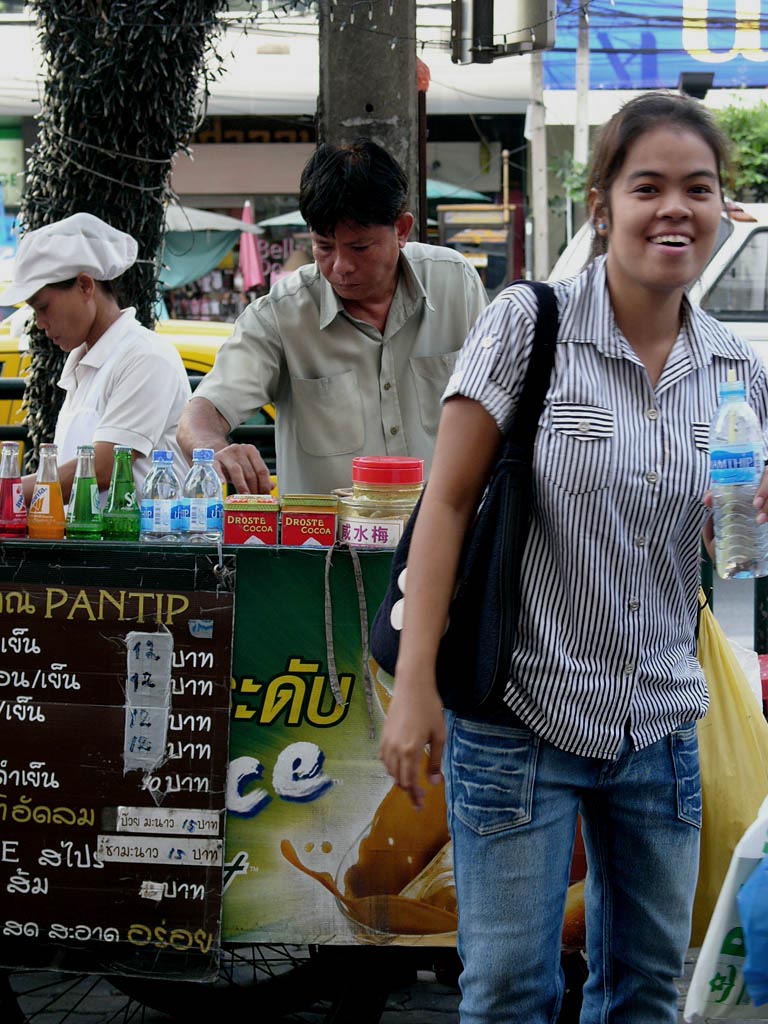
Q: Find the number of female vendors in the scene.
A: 1